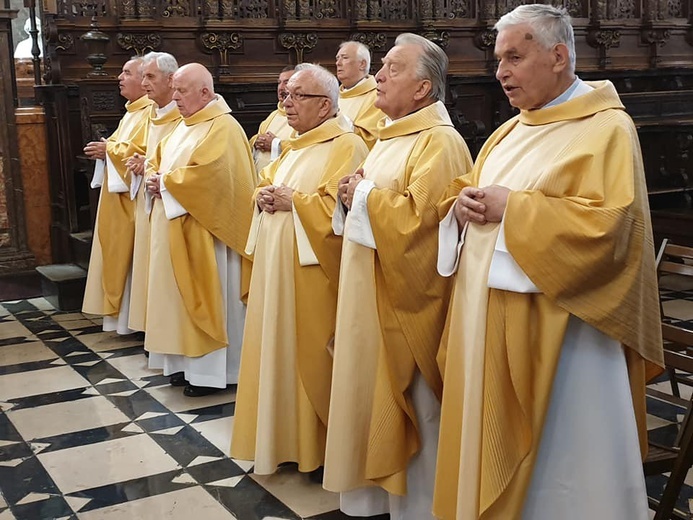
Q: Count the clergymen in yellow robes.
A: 8